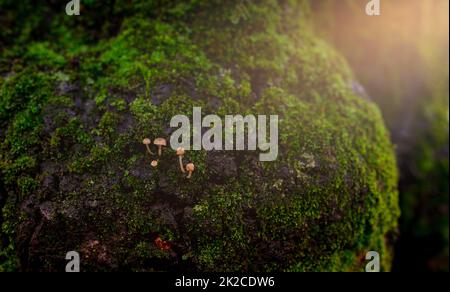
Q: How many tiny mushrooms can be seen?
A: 5